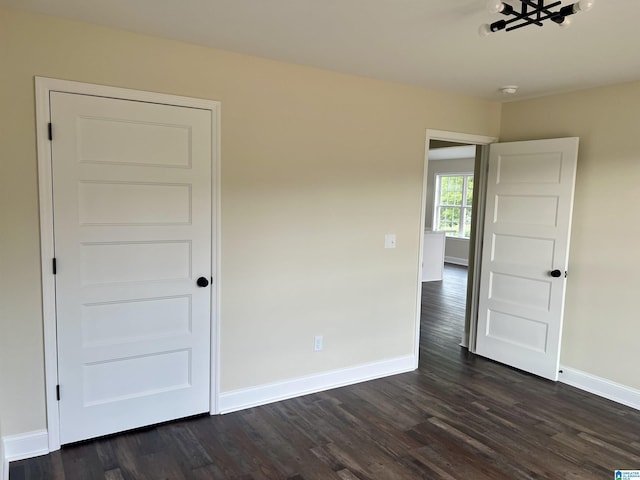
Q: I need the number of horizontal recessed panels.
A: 10